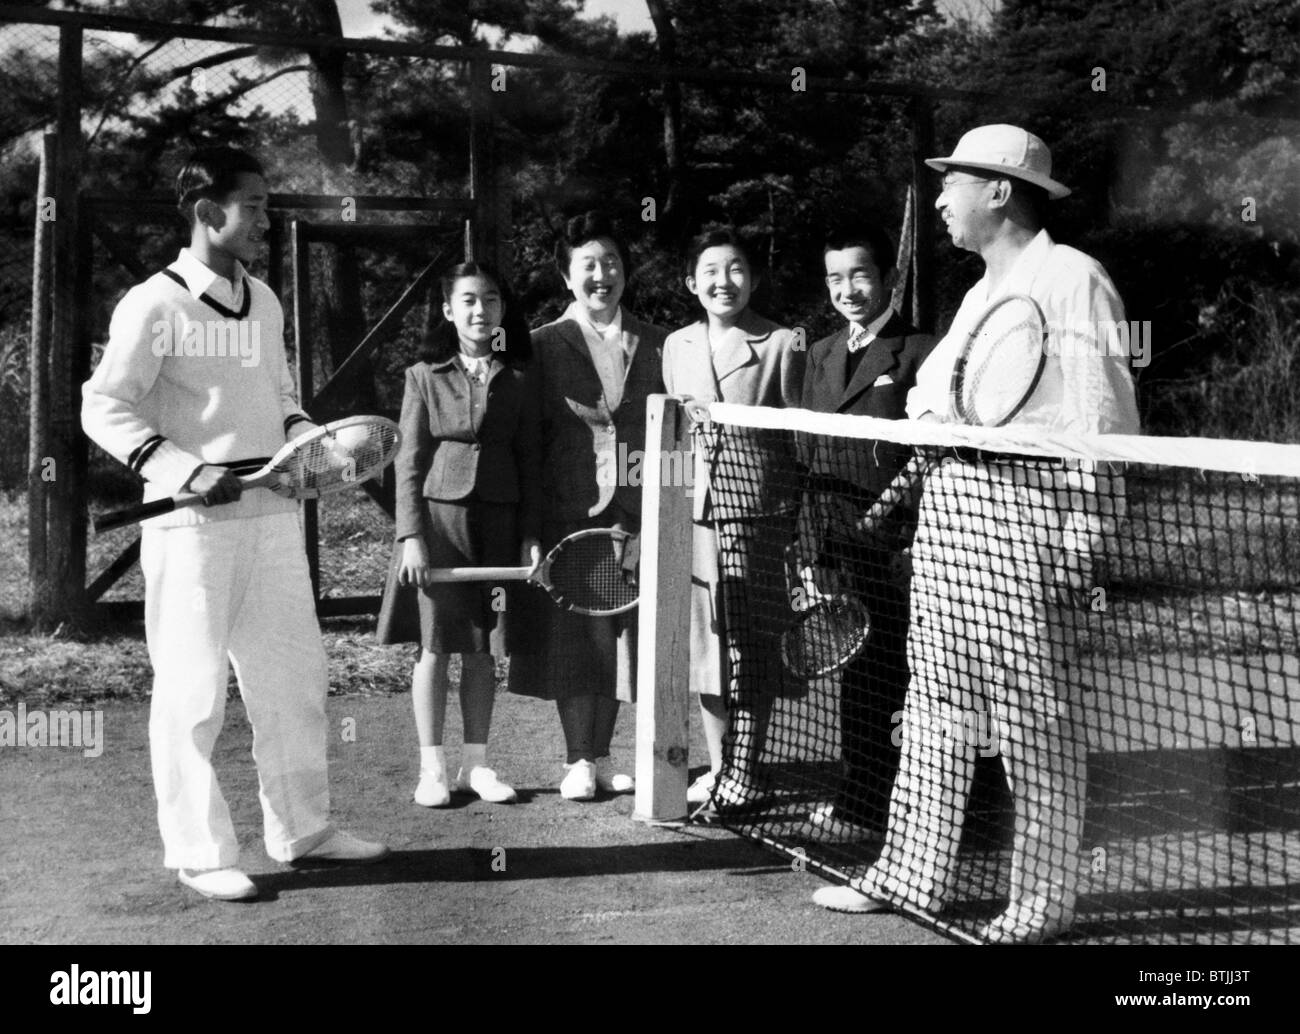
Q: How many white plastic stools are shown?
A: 0